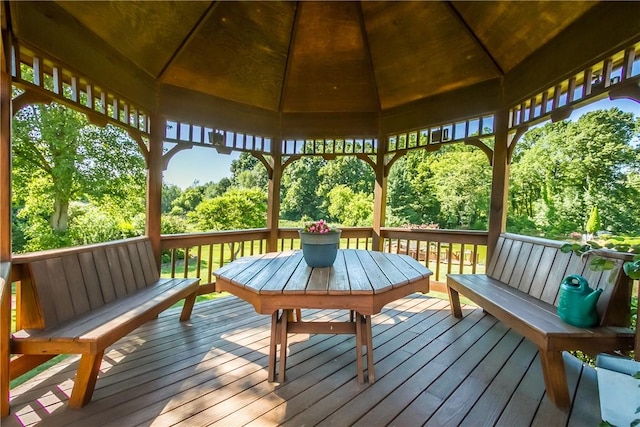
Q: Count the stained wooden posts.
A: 5